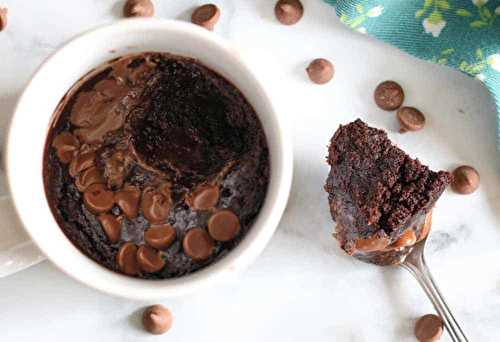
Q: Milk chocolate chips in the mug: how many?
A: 13